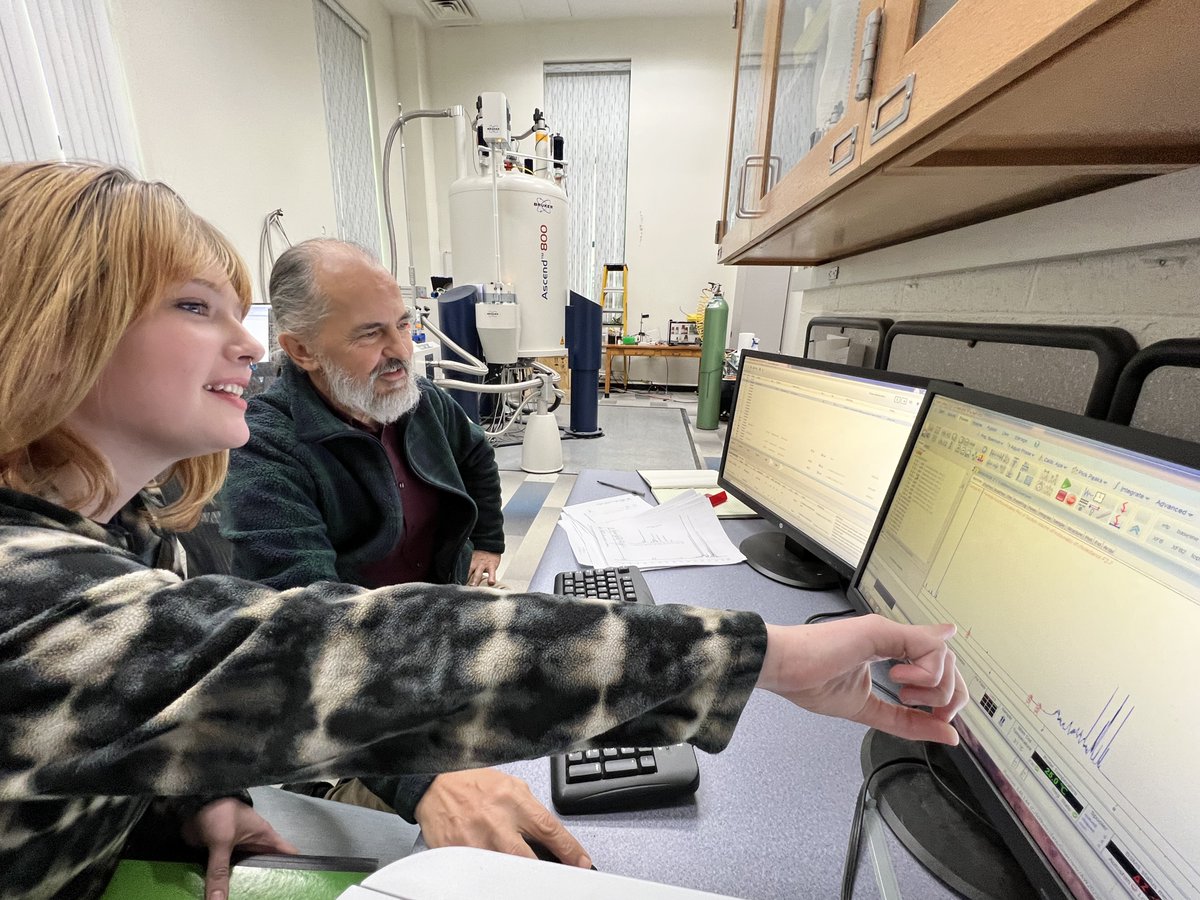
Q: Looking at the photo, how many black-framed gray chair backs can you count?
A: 3